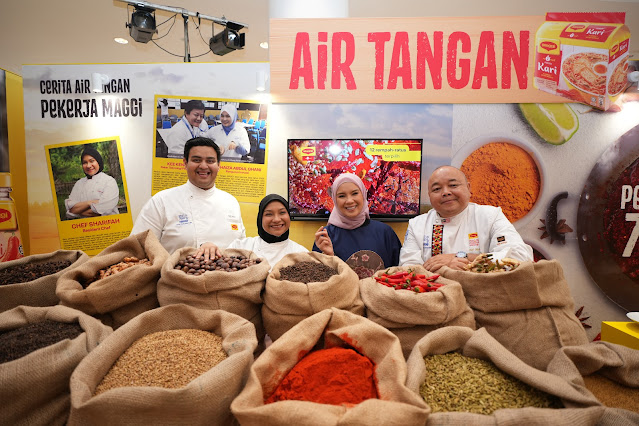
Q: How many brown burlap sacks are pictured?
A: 11